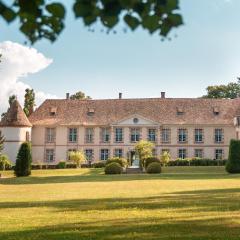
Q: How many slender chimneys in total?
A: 3